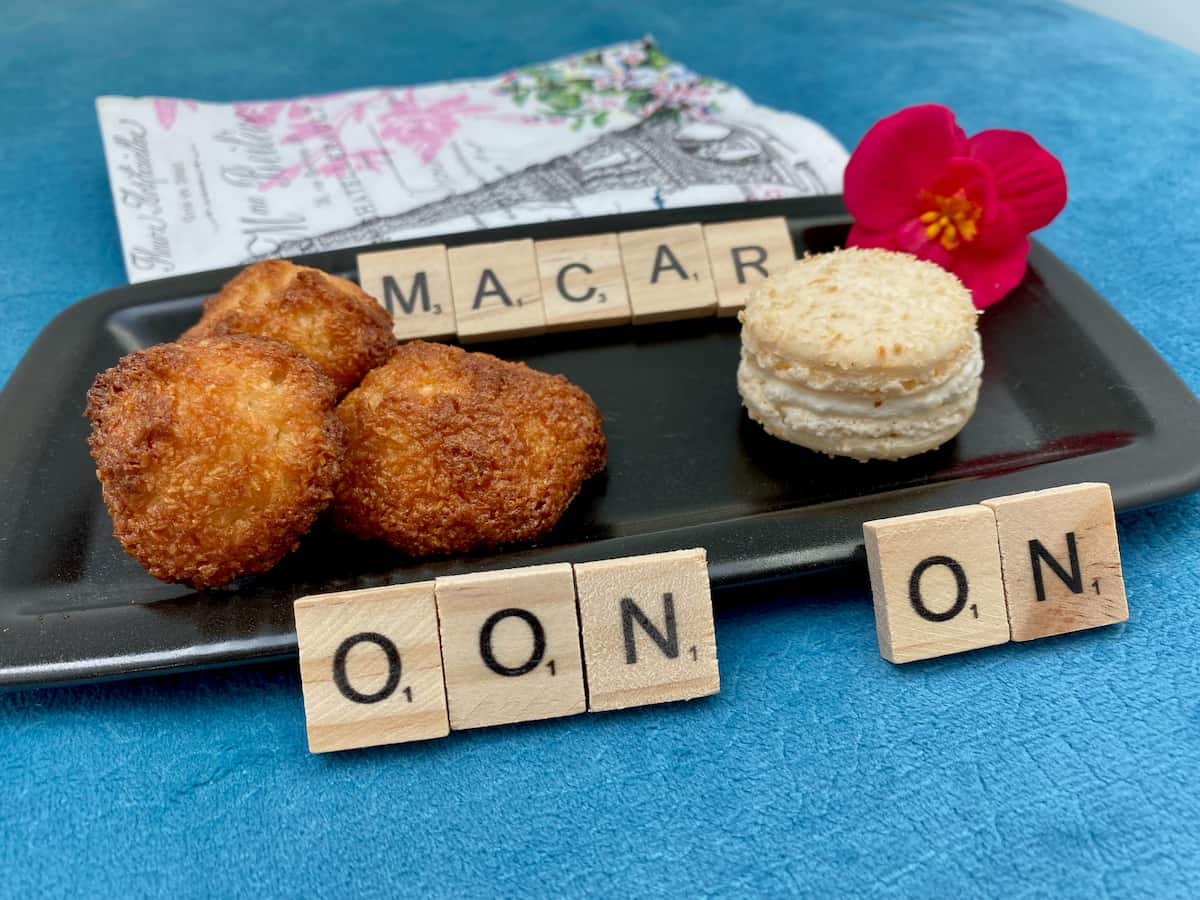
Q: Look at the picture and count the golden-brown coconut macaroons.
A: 3